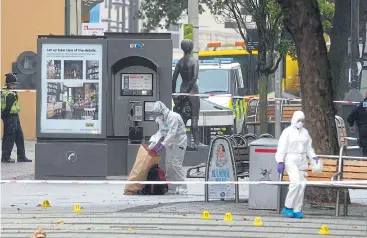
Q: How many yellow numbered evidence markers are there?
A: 6